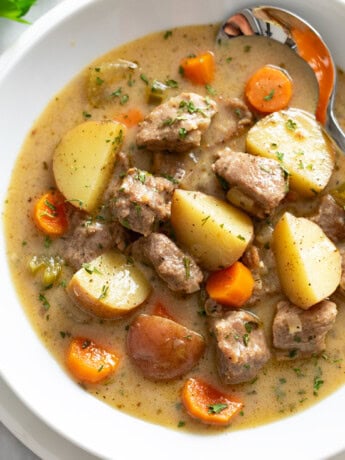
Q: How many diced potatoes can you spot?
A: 6